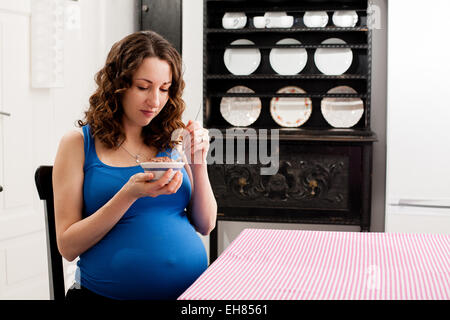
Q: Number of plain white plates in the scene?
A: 3